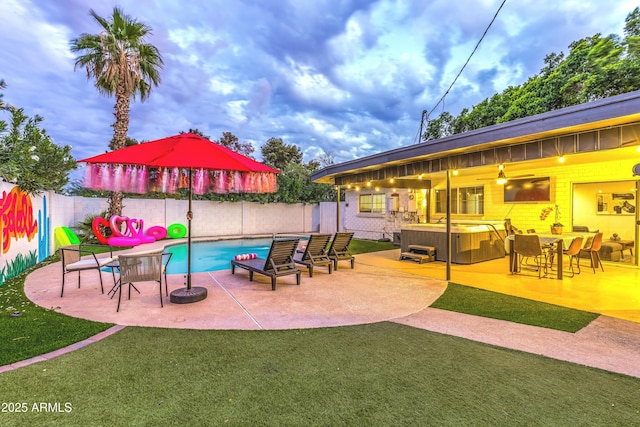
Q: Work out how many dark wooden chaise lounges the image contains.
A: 3